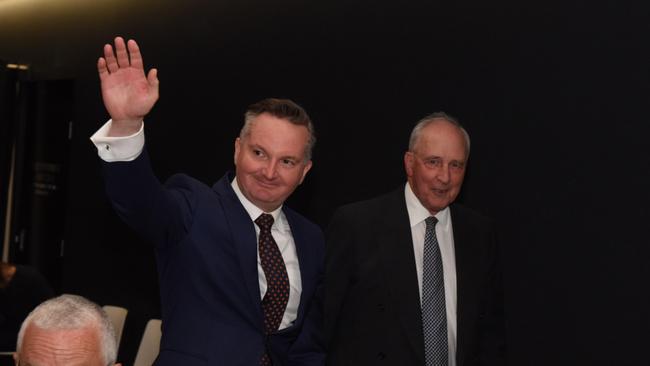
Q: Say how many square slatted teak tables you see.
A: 0